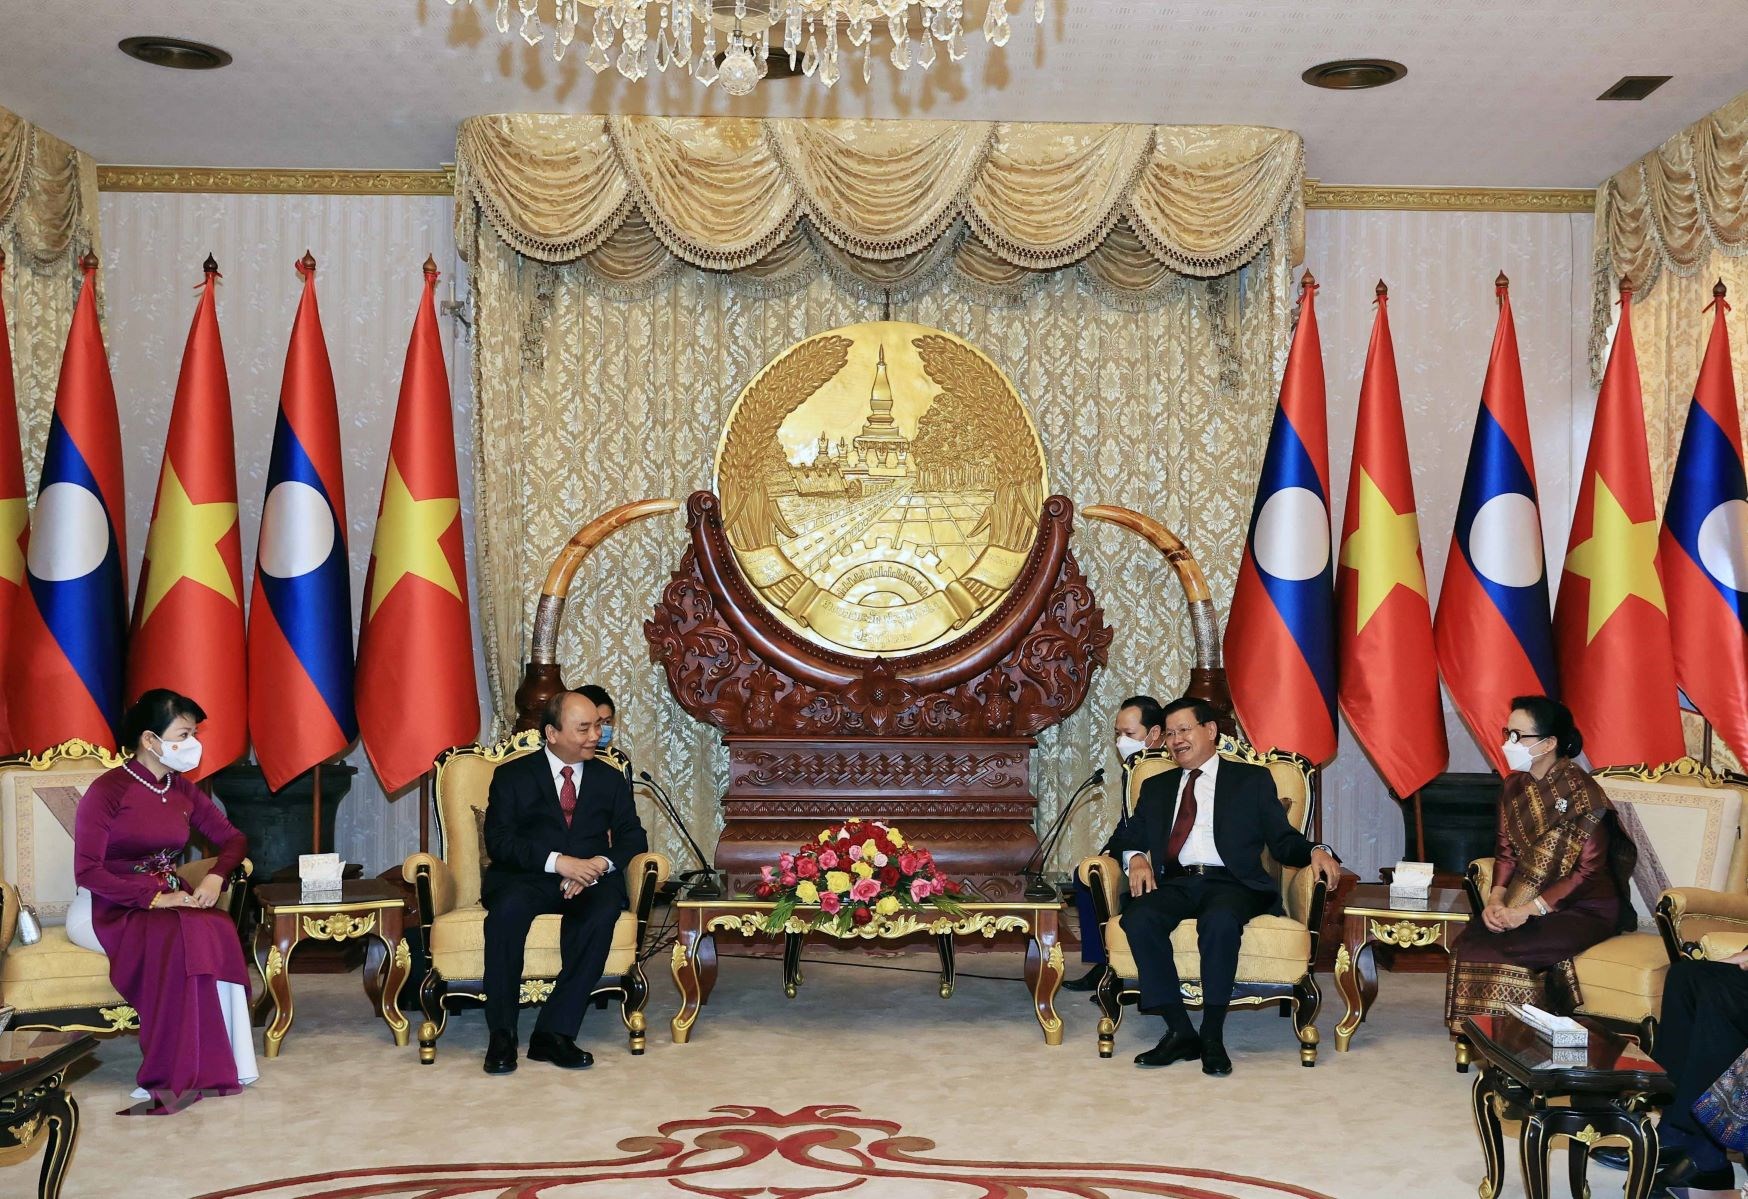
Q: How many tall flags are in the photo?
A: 10